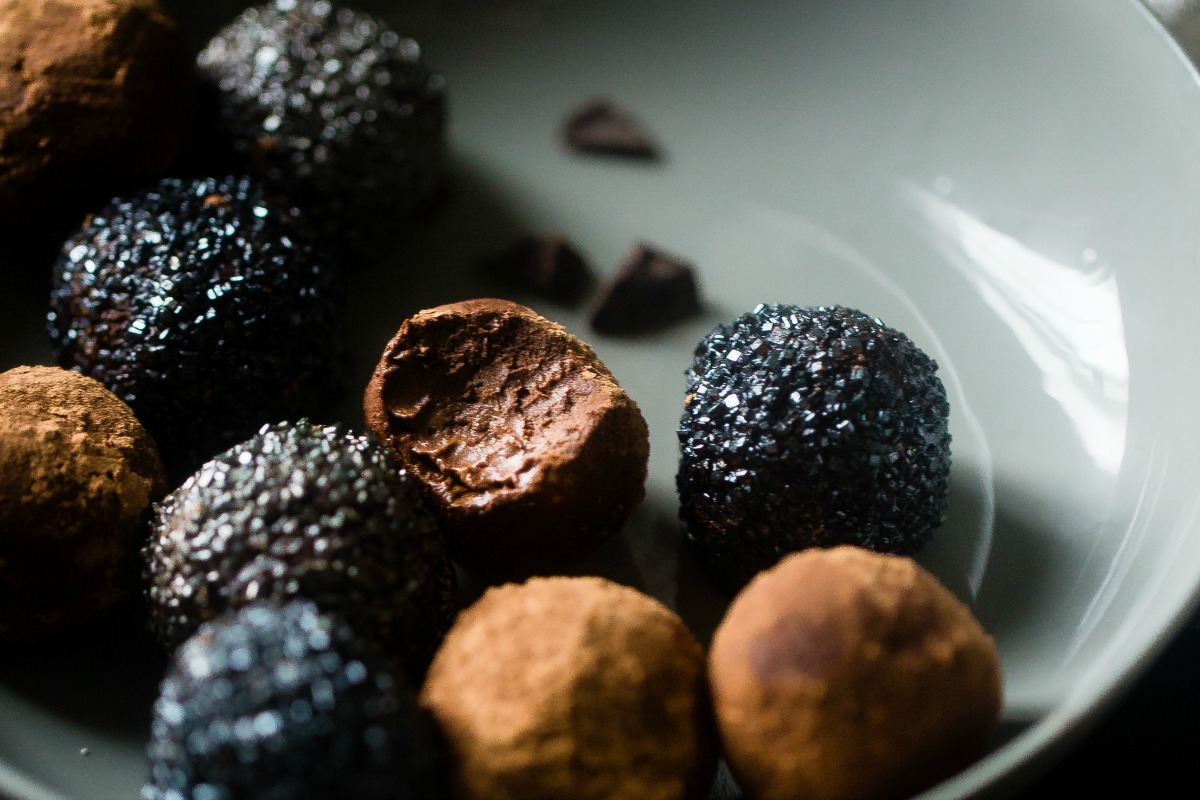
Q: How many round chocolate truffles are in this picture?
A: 10